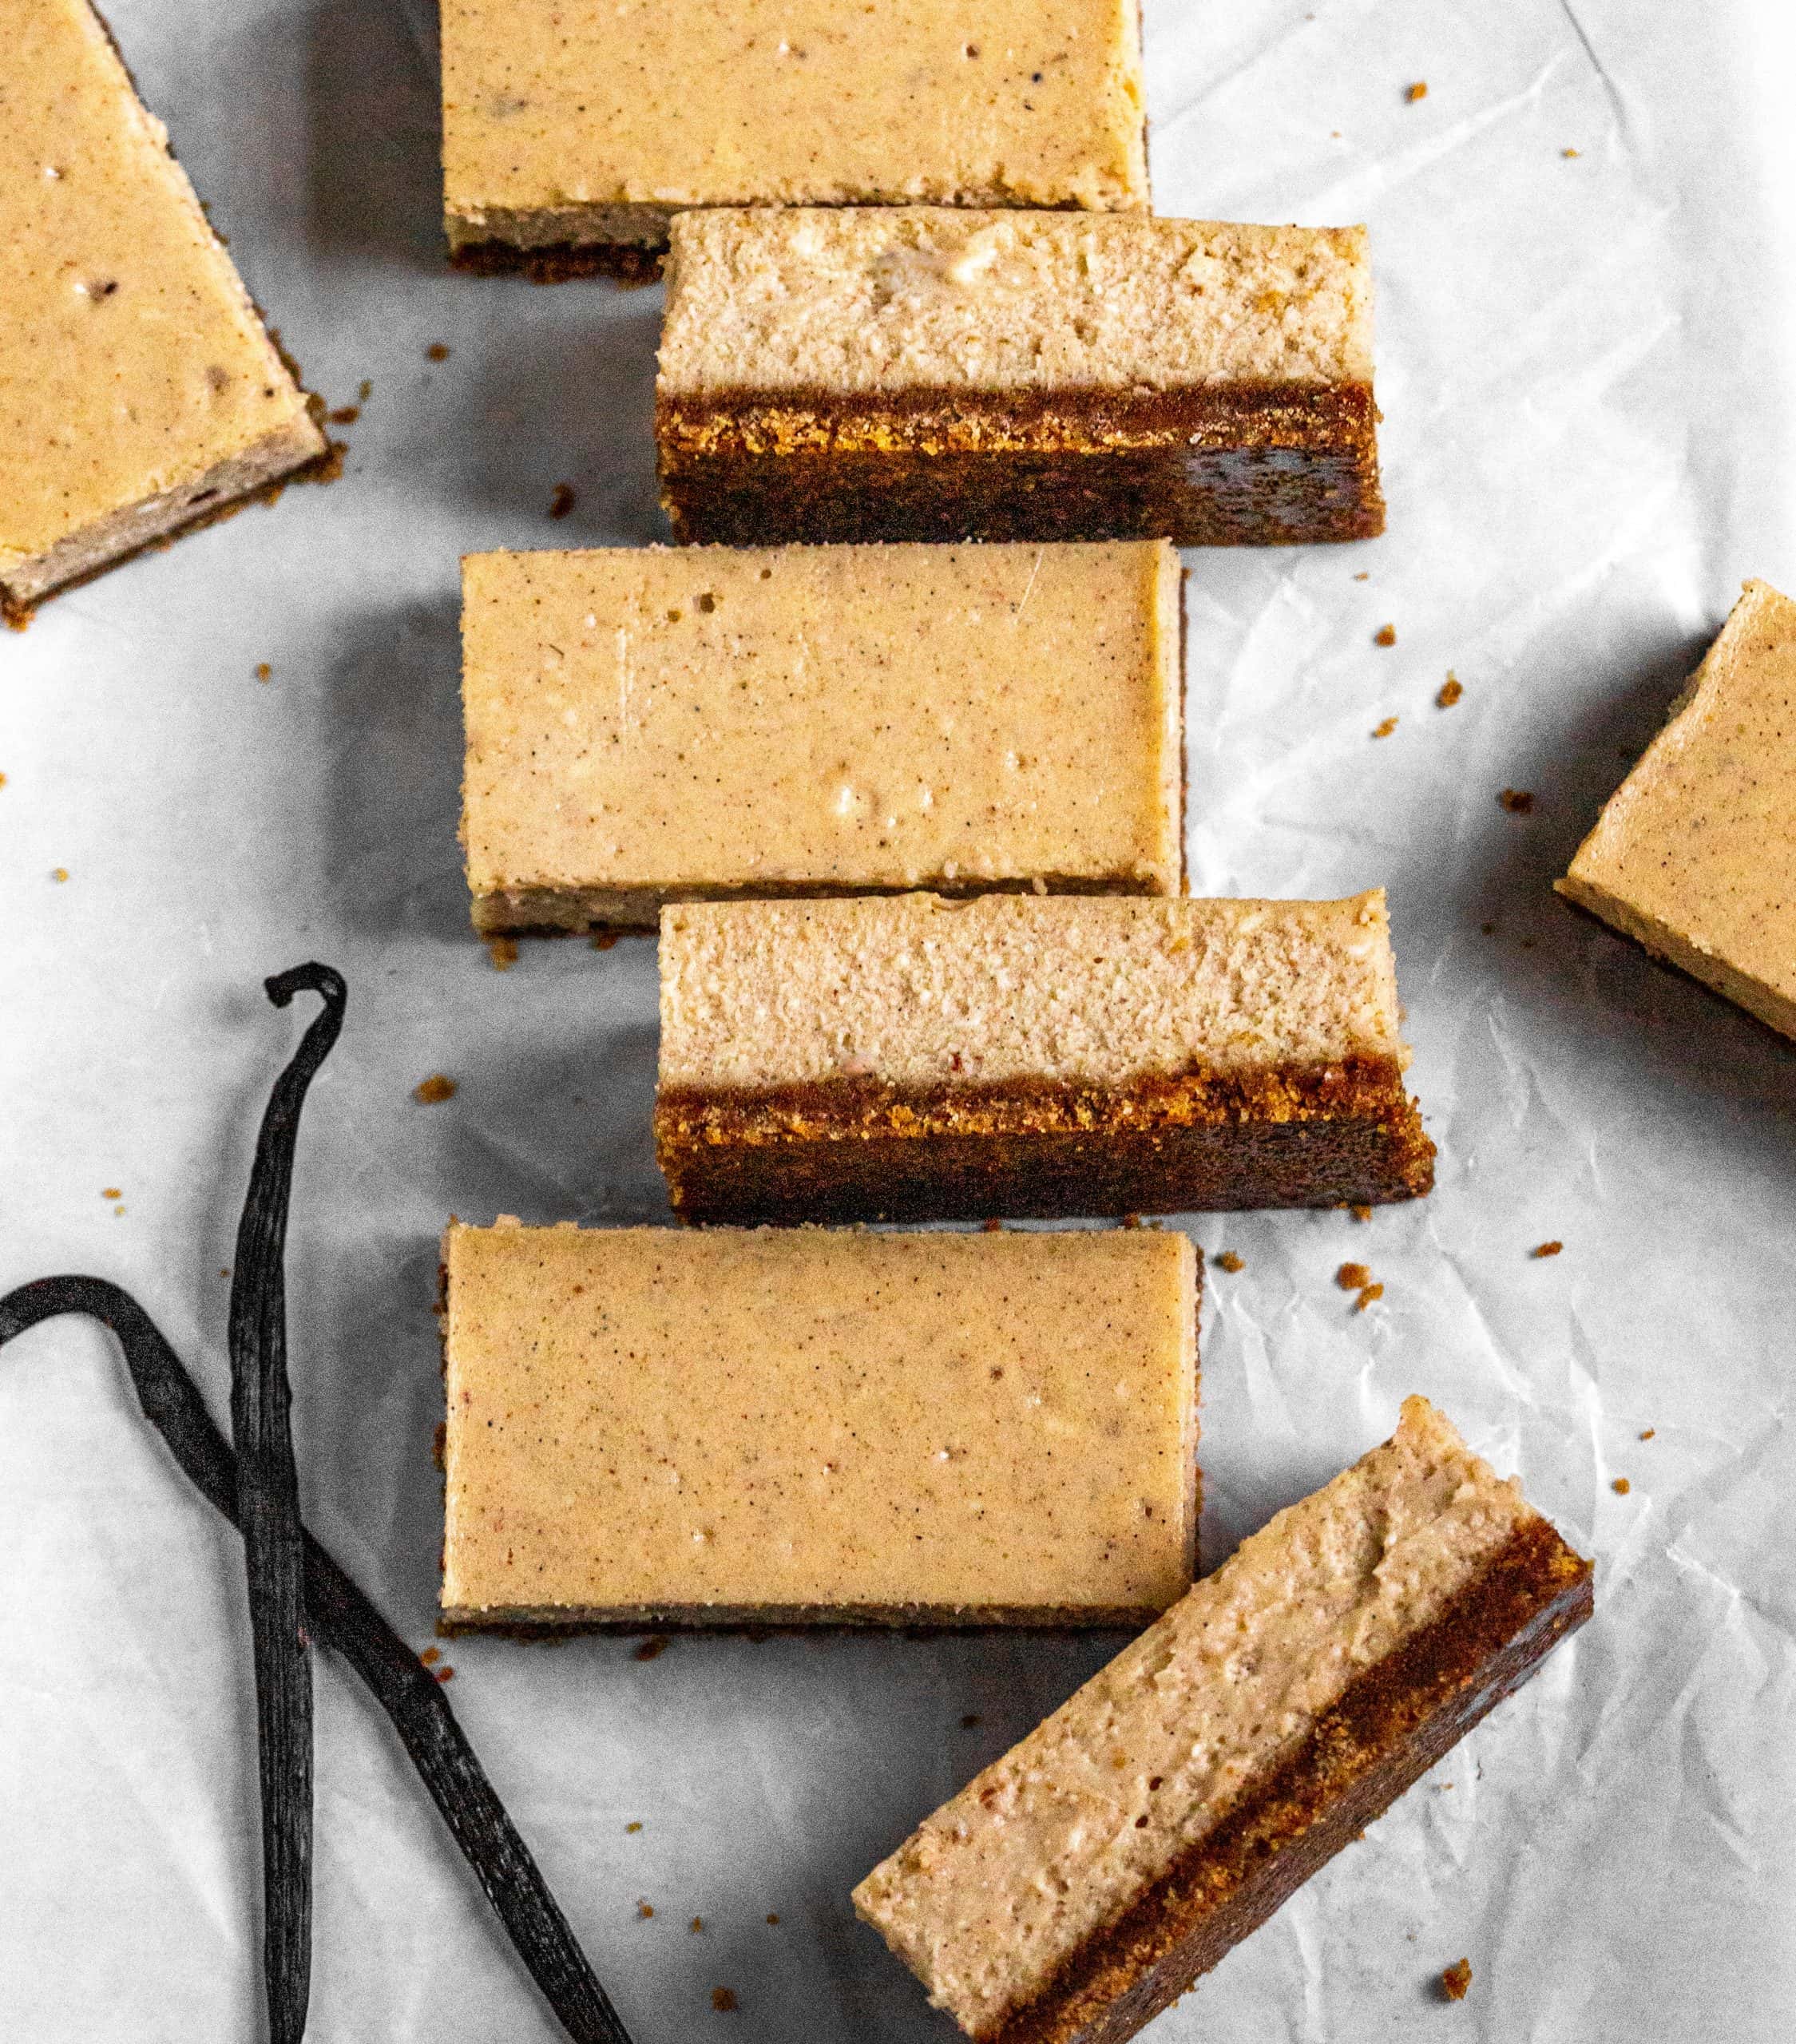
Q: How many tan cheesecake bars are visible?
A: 8